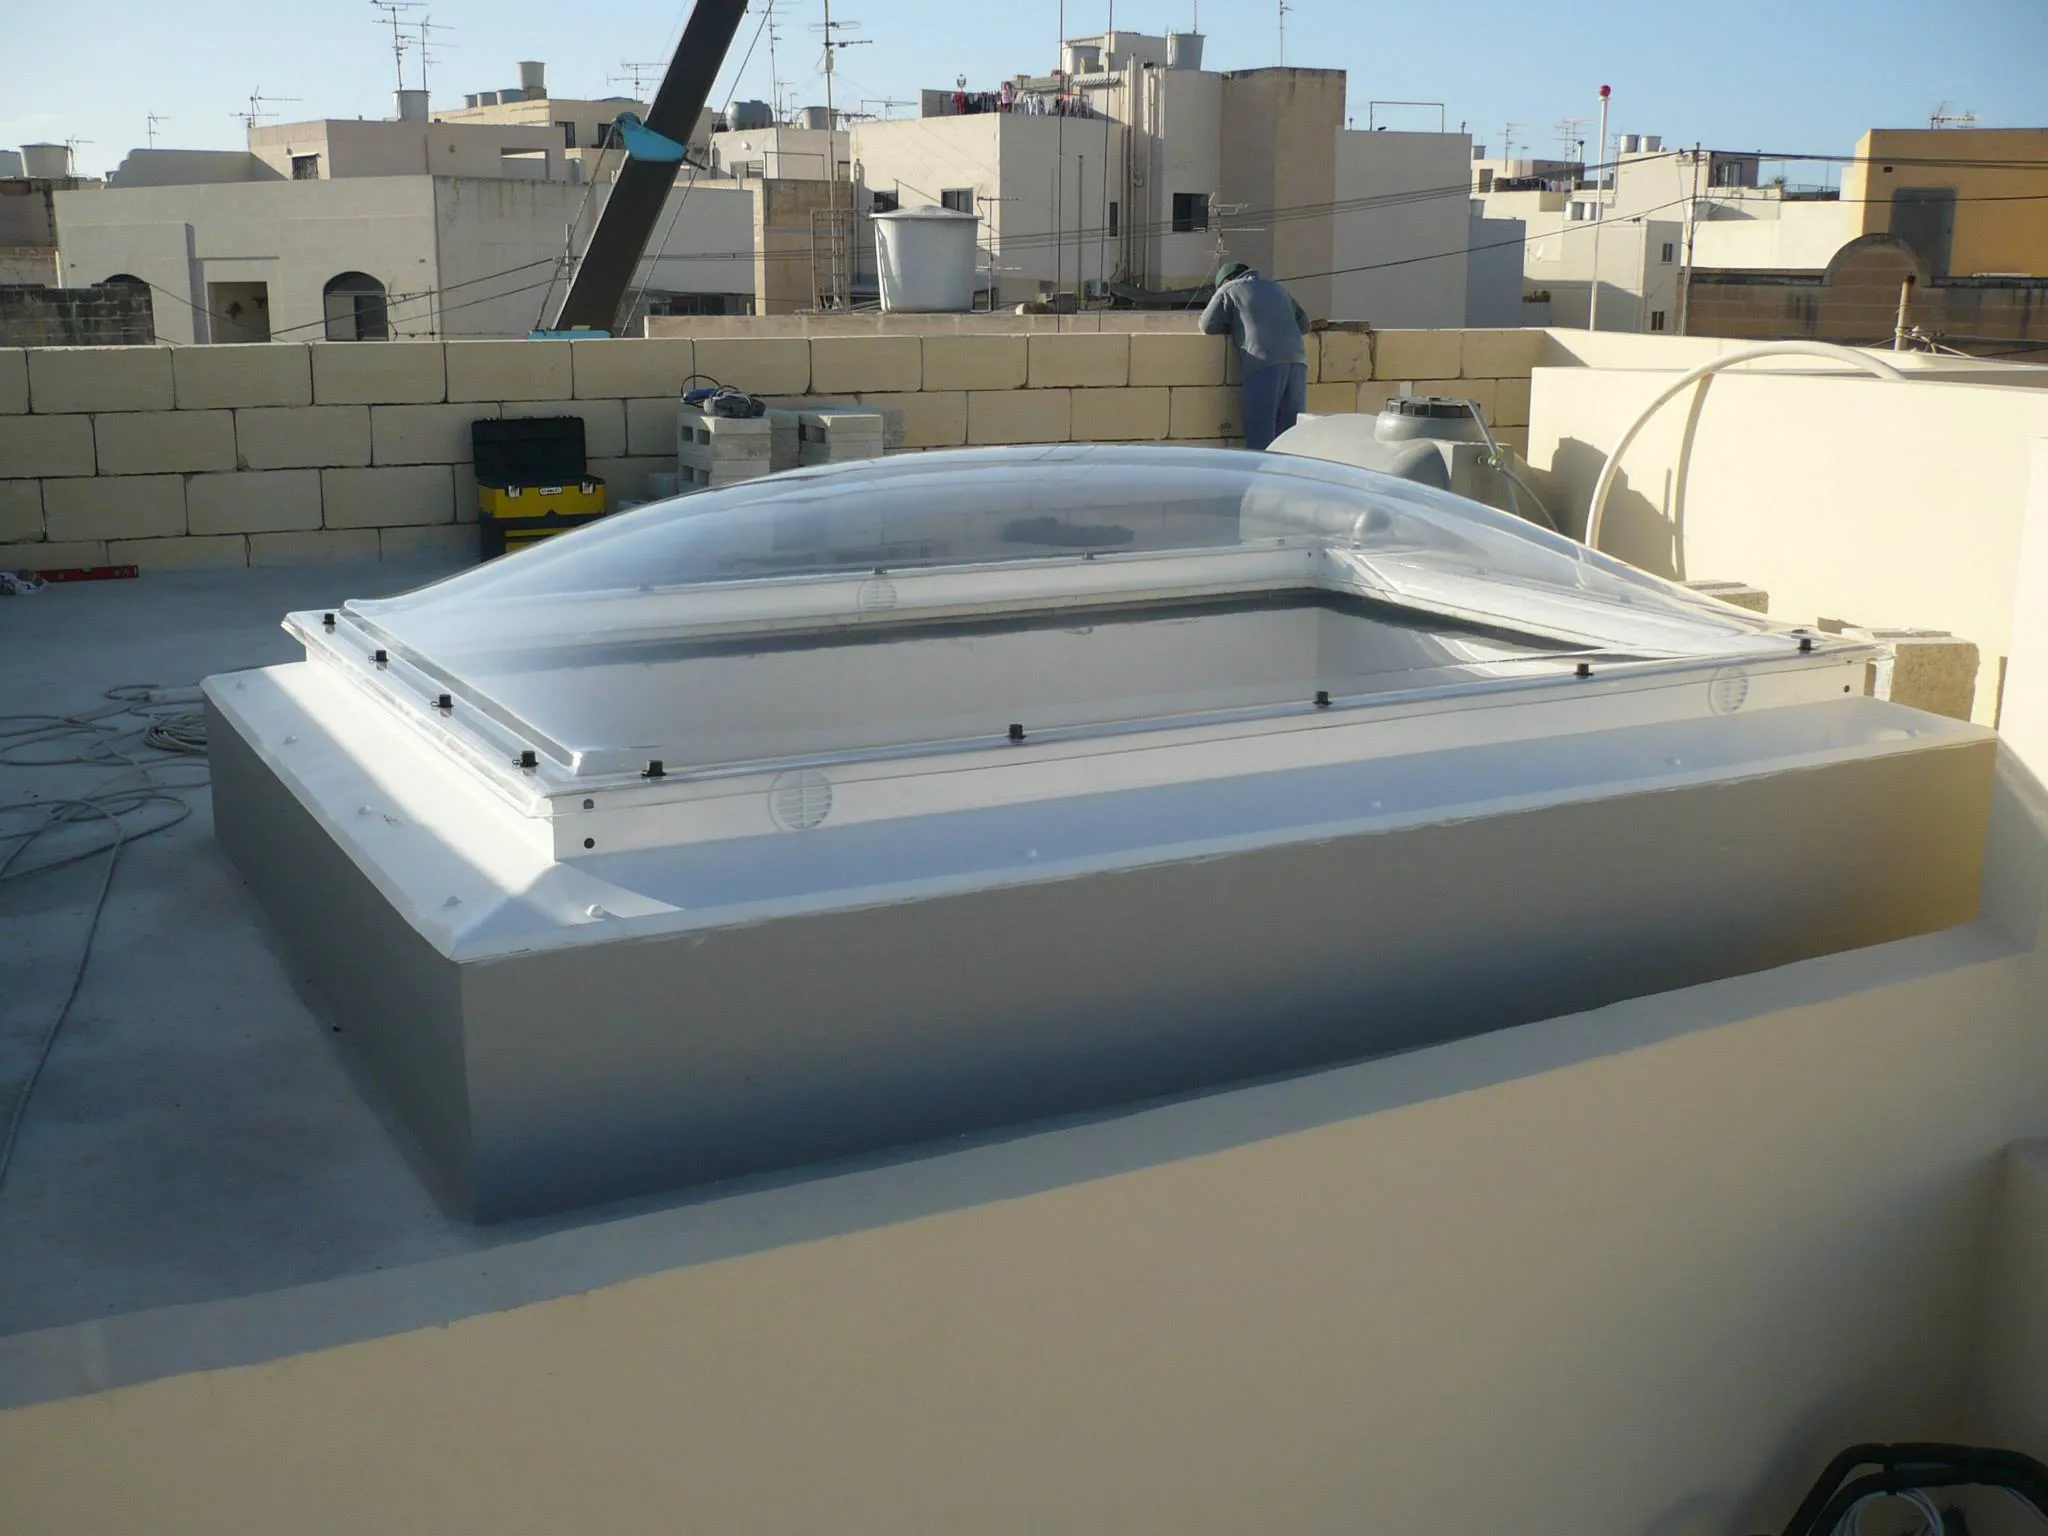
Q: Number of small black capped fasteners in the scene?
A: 9